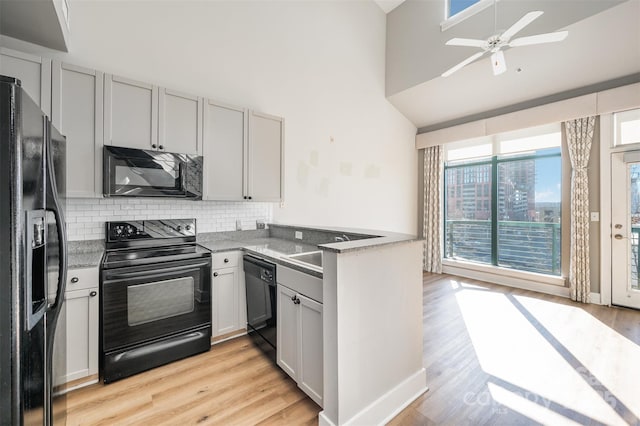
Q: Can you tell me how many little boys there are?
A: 0